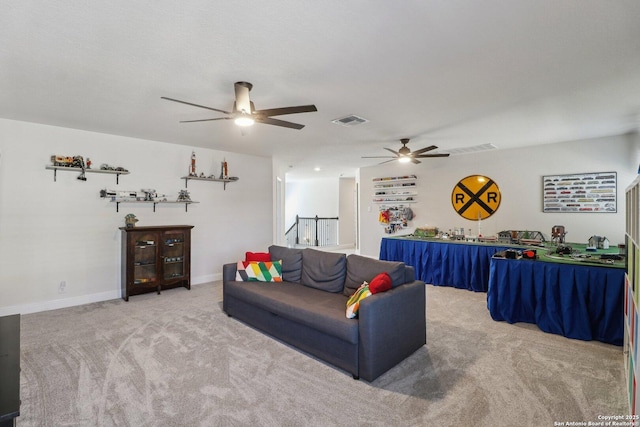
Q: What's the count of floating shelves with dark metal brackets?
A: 3